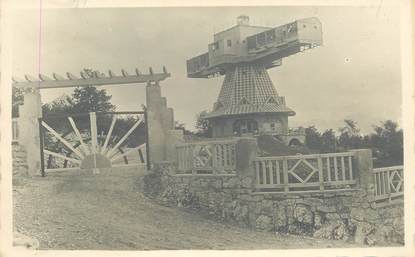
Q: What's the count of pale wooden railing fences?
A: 3